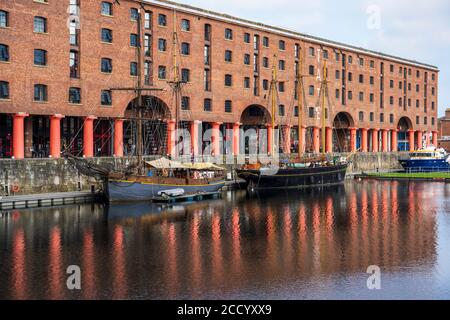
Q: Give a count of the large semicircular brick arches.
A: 4